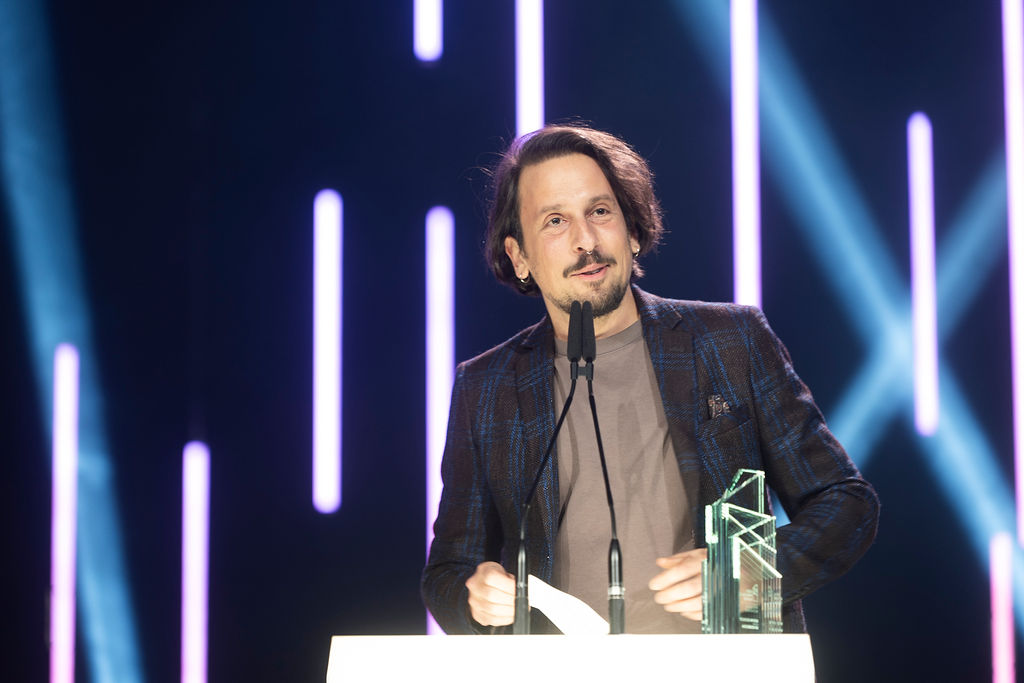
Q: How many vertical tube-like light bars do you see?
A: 10